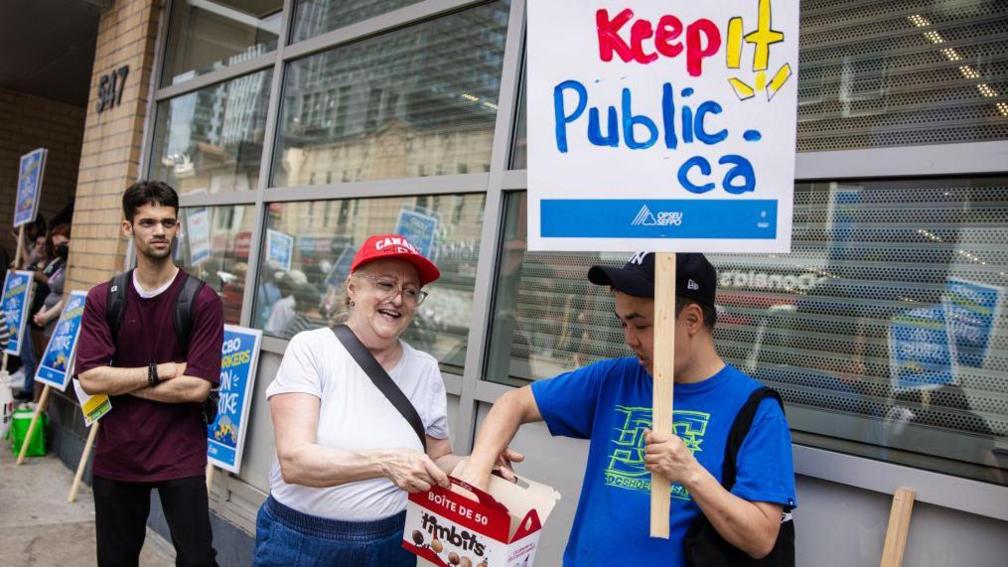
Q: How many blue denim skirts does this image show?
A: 1